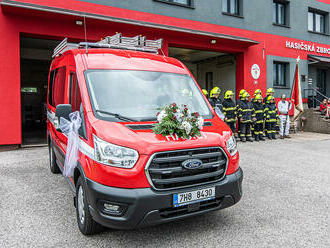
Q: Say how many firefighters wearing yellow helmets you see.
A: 9